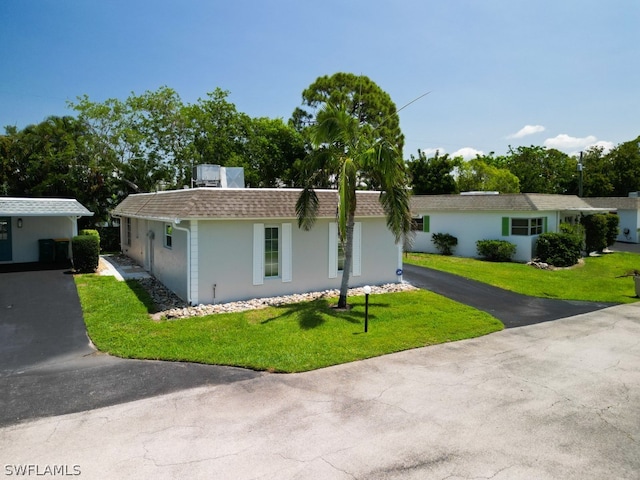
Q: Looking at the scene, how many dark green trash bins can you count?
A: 2